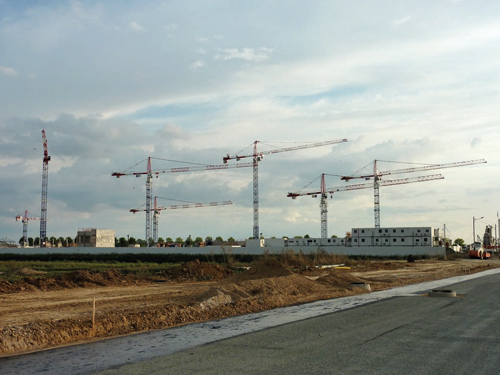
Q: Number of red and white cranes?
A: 7